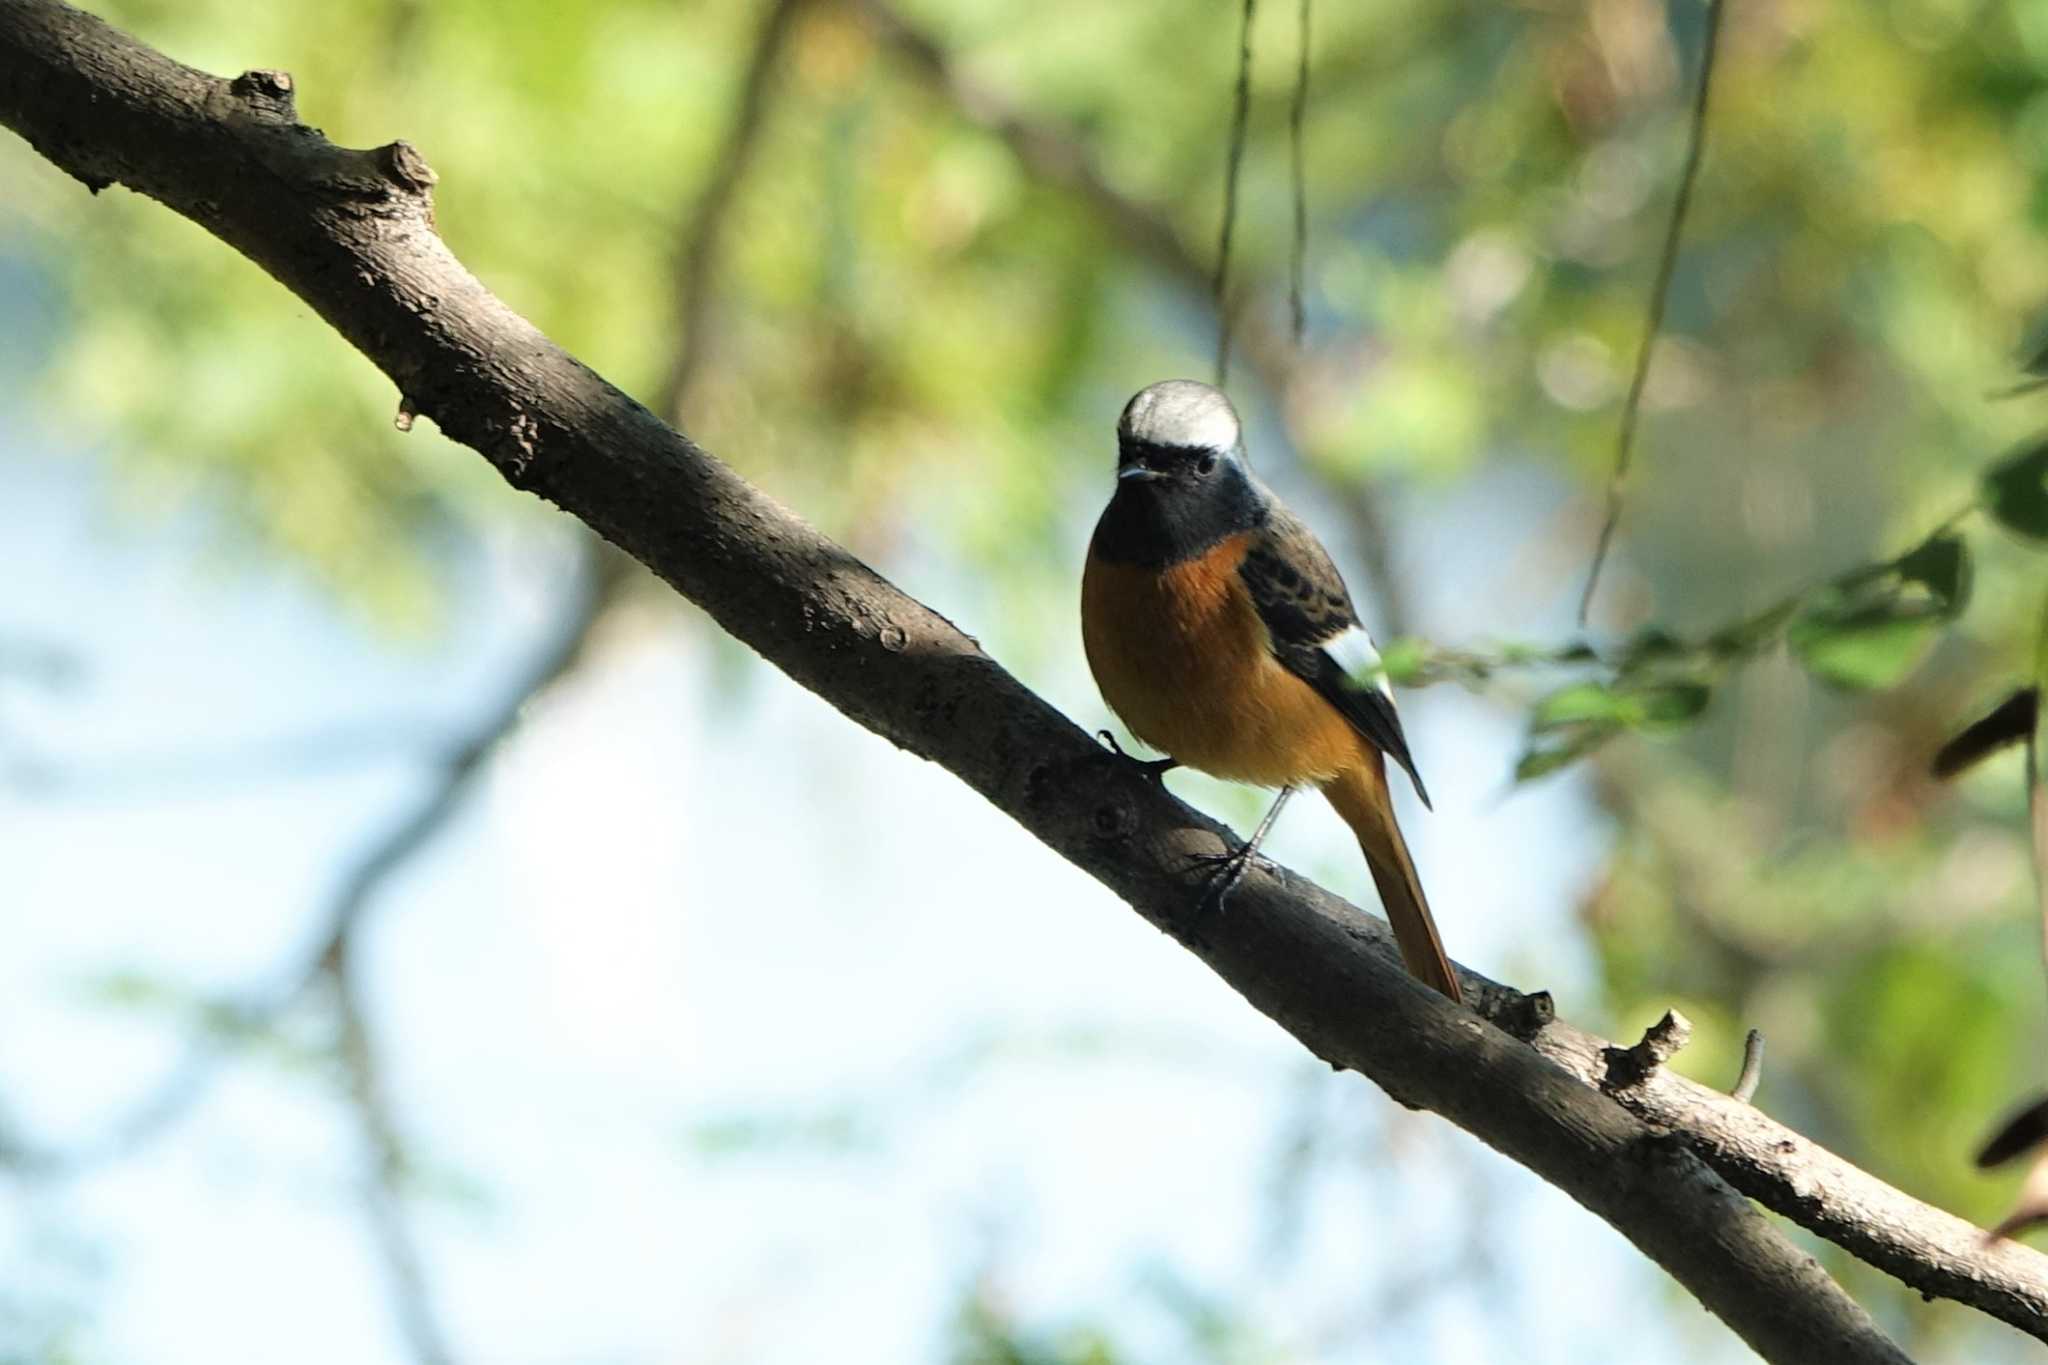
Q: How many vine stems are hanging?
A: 3